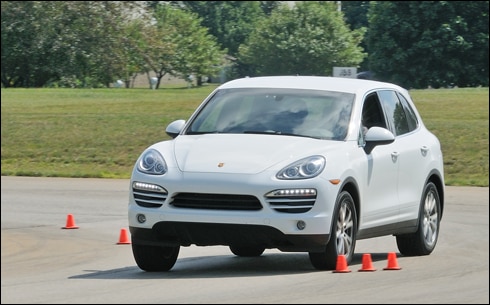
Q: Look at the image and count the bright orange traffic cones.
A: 5